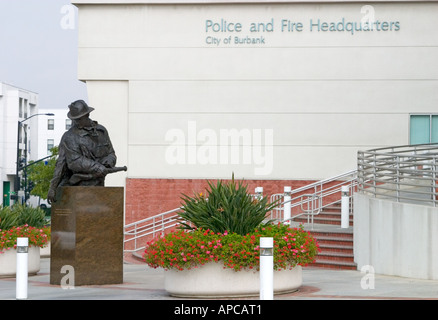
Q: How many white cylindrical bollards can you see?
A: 5